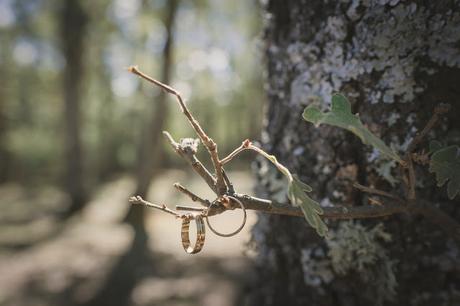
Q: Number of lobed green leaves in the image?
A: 3